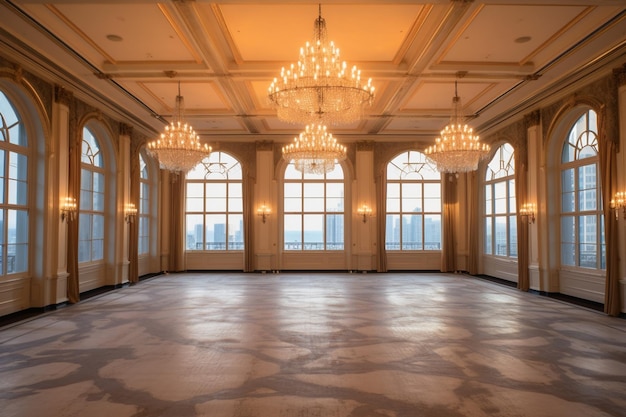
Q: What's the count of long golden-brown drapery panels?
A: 9